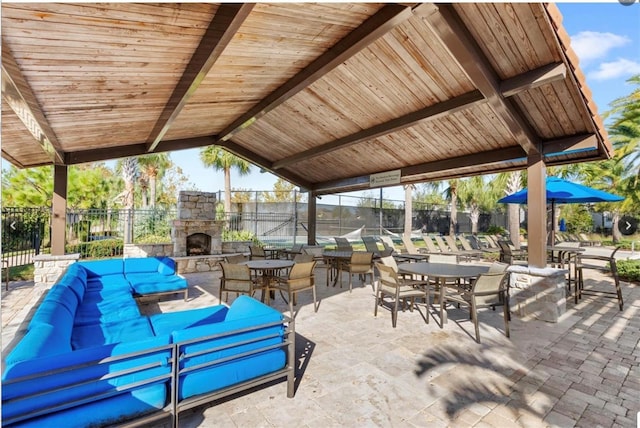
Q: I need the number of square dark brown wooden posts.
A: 3